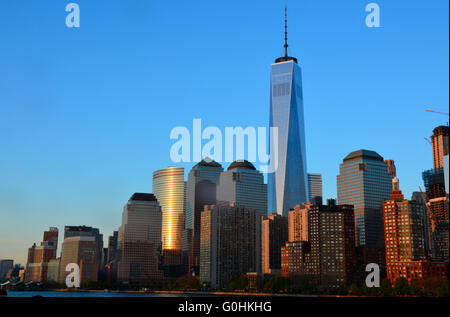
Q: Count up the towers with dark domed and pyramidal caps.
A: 4